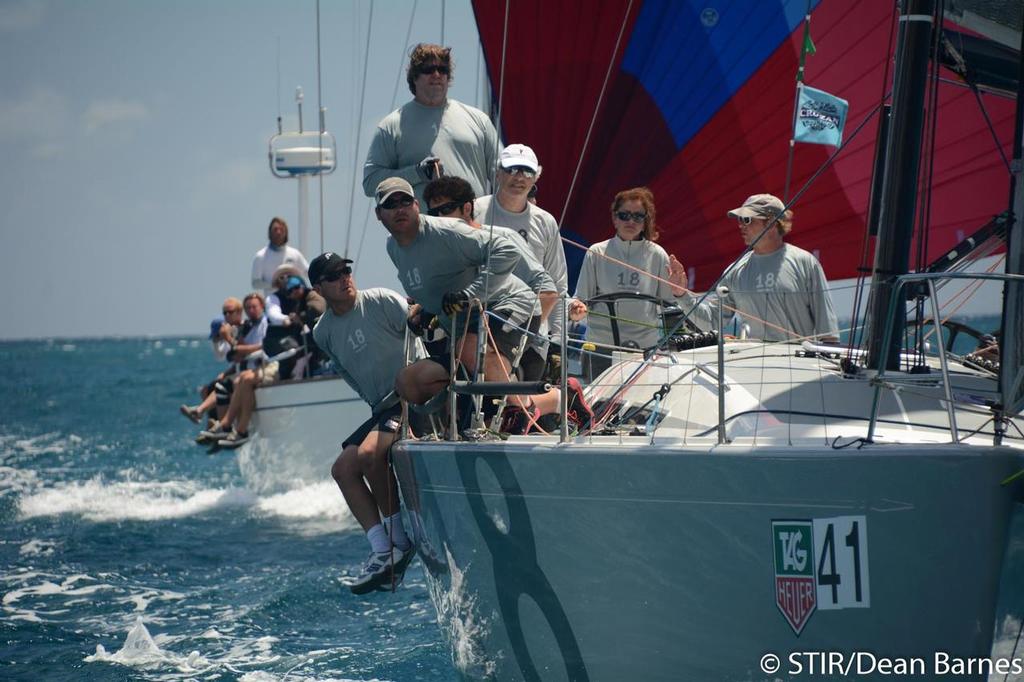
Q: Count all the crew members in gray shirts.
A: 7